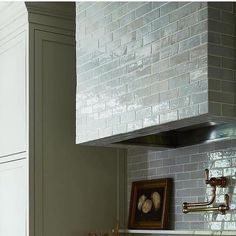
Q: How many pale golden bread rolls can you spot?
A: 3